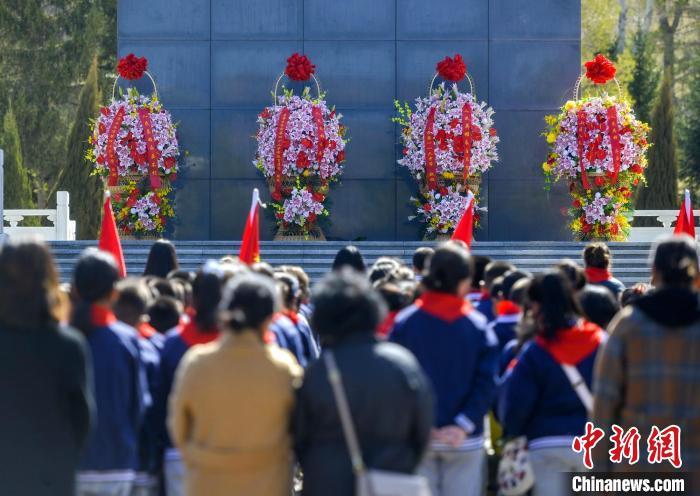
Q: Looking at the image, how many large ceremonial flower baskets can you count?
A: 4